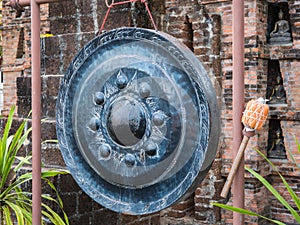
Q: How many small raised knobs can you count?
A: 8